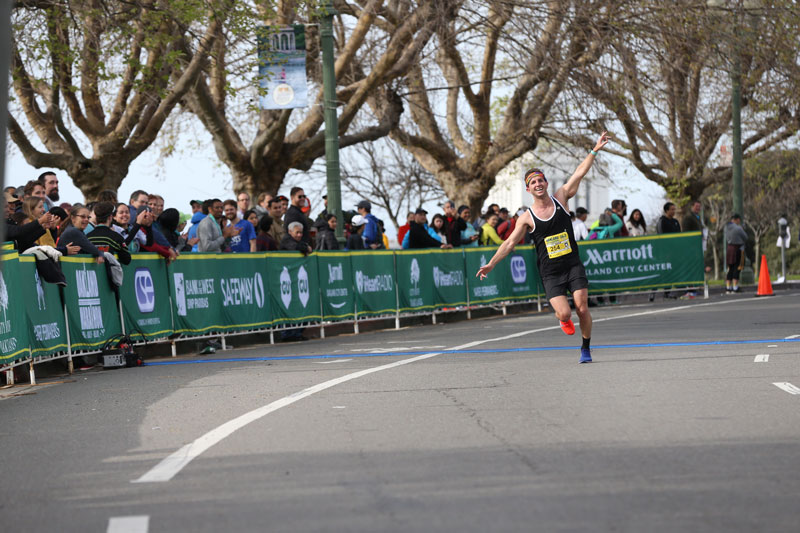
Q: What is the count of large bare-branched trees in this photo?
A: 4